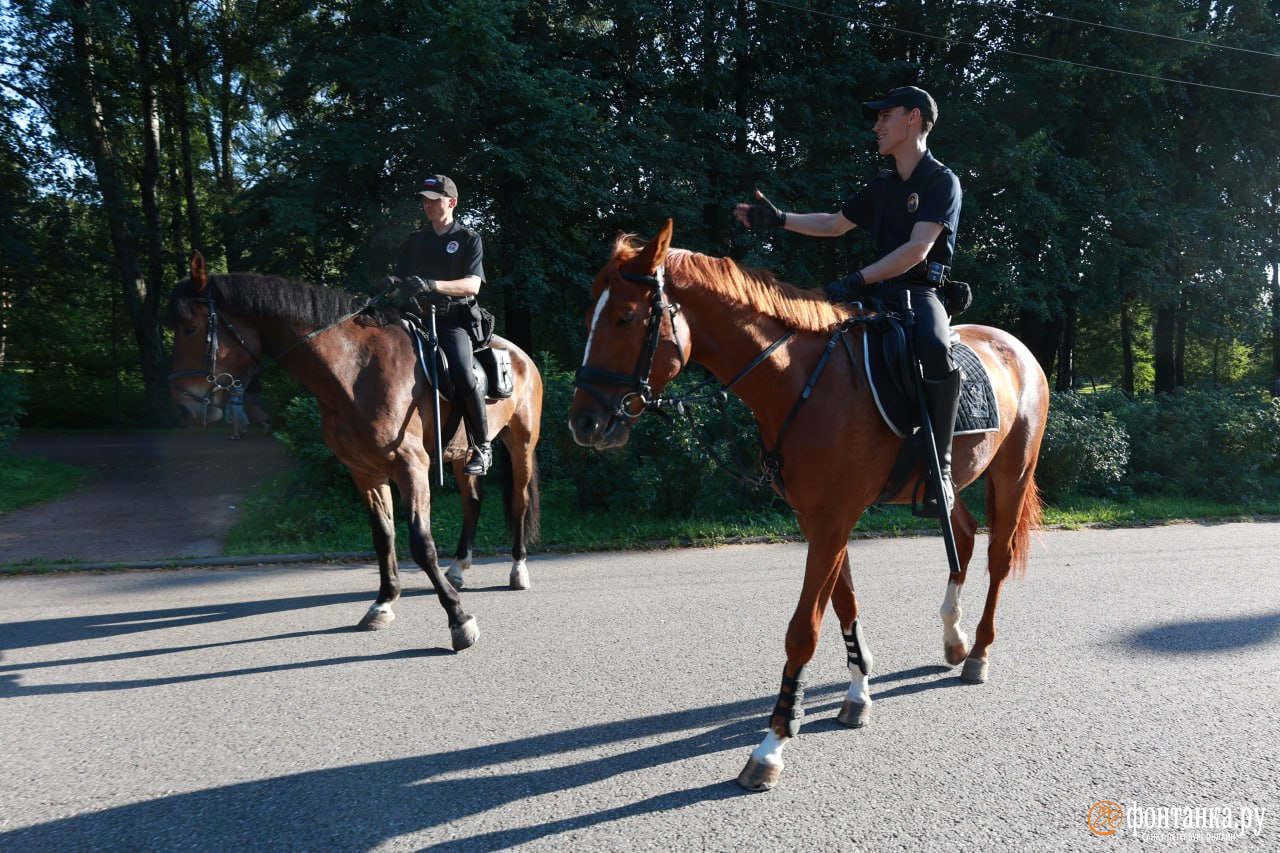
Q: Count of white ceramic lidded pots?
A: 0